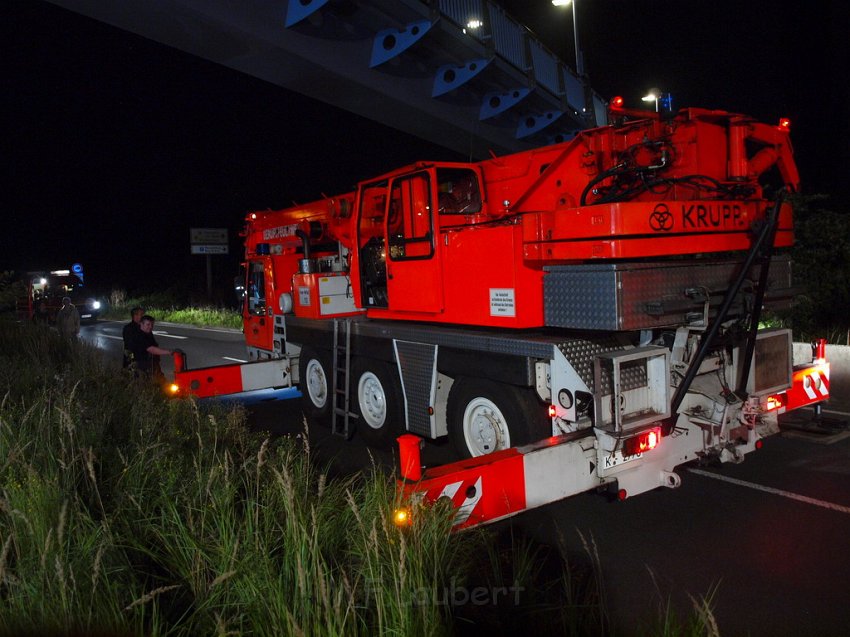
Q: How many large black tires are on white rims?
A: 3